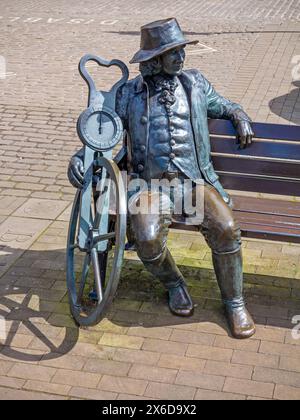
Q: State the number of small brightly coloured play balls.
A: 0